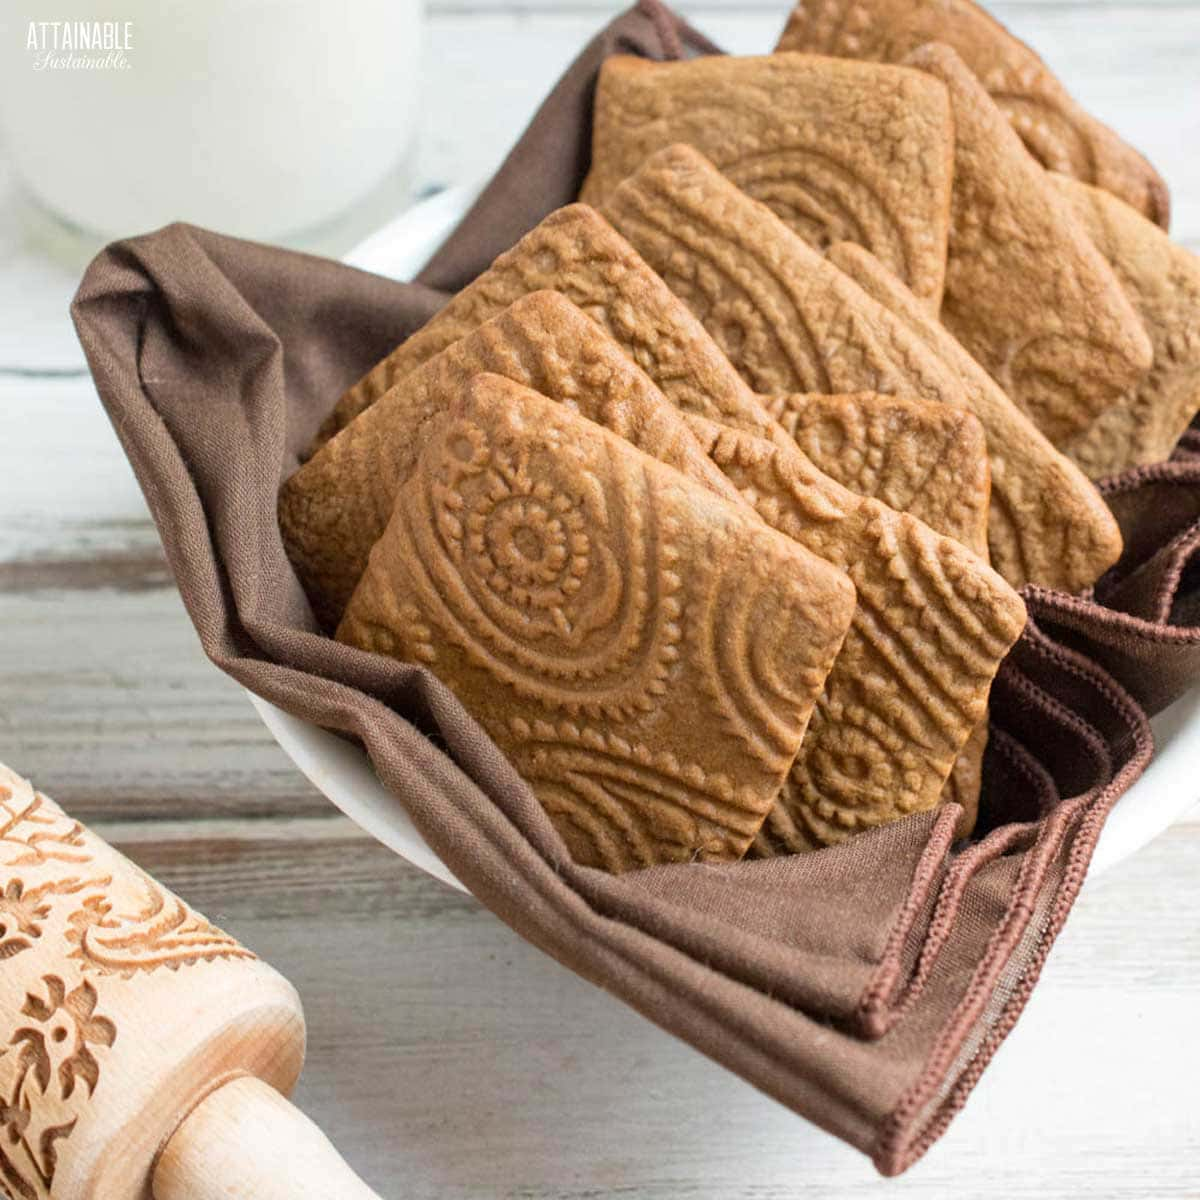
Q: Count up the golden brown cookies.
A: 11